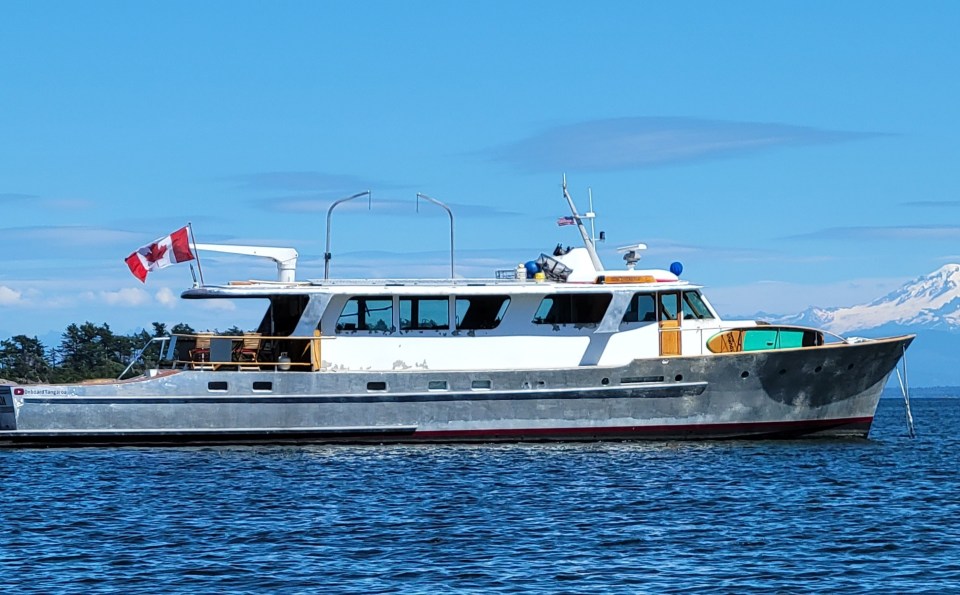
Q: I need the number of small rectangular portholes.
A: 5